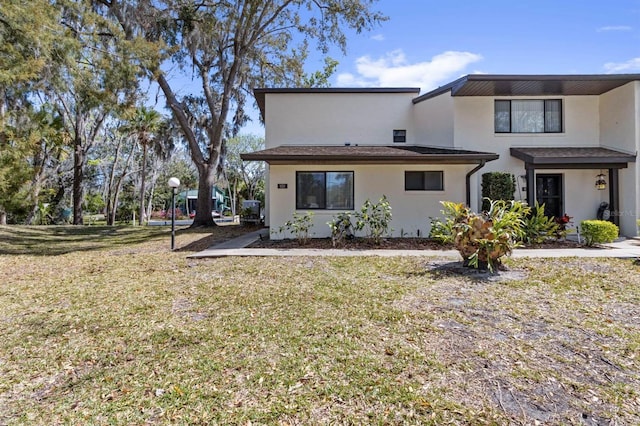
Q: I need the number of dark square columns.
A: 2